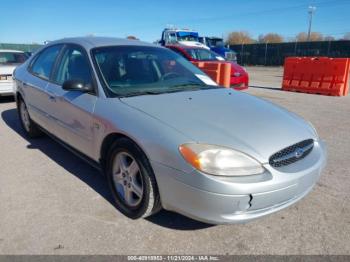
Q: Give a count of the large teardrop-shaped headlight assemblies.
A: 1